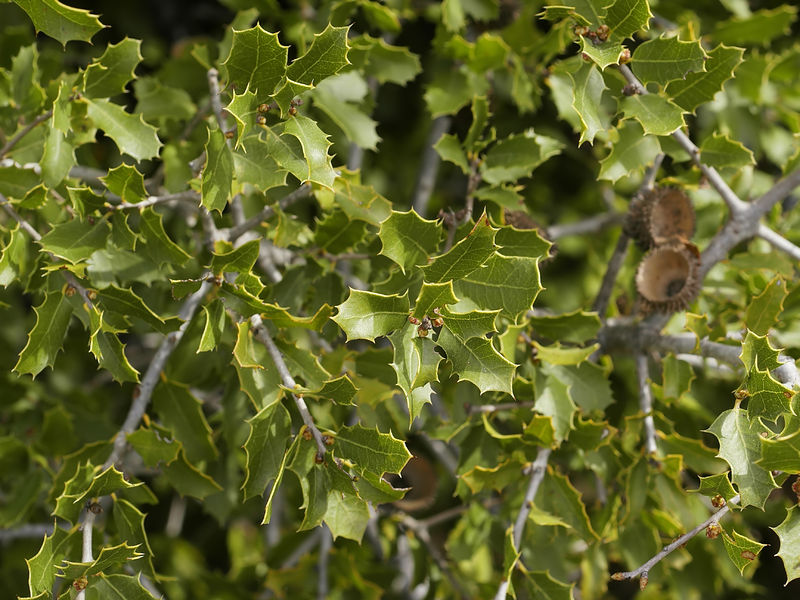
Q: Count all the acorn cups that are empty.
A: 2